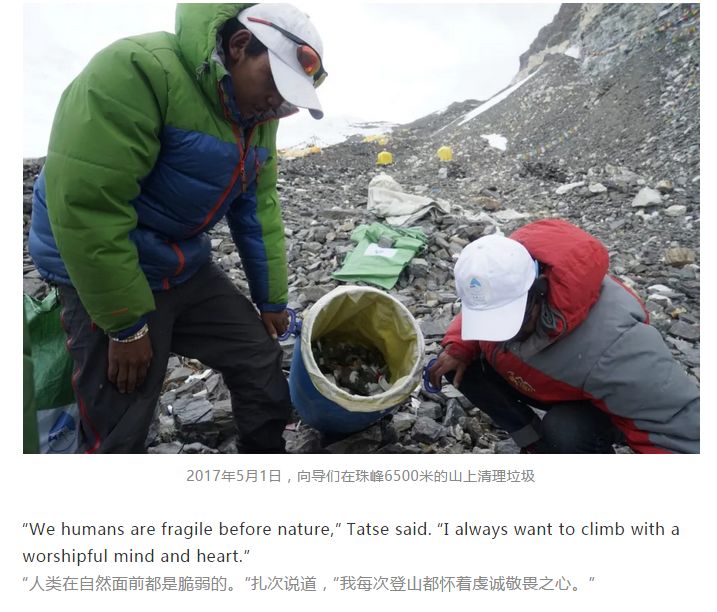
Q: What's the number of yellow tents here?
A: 2